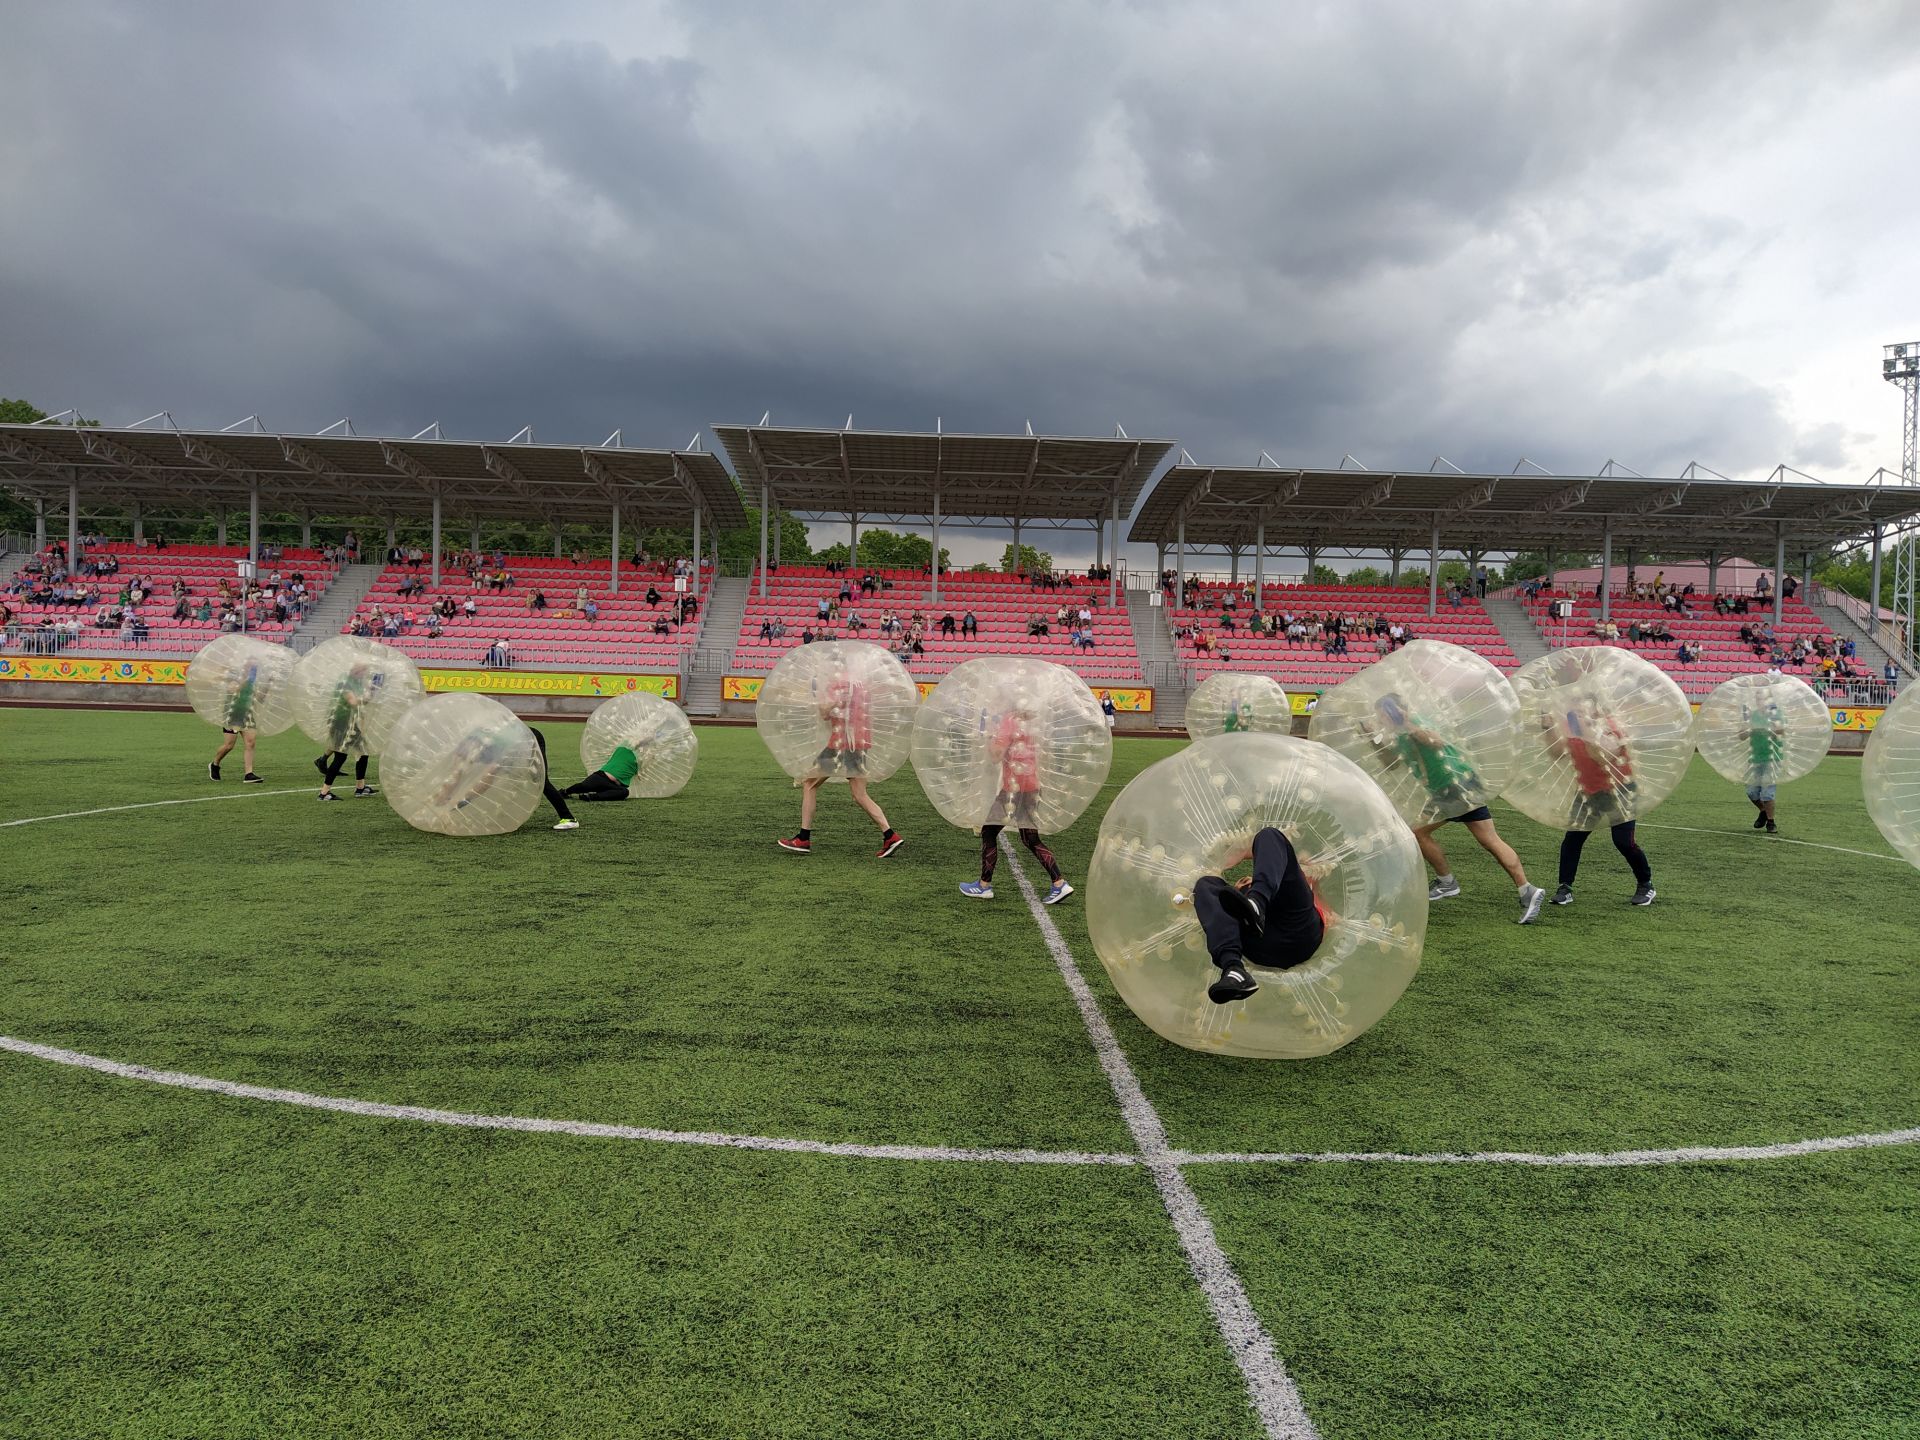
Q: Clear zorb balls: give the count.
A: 12